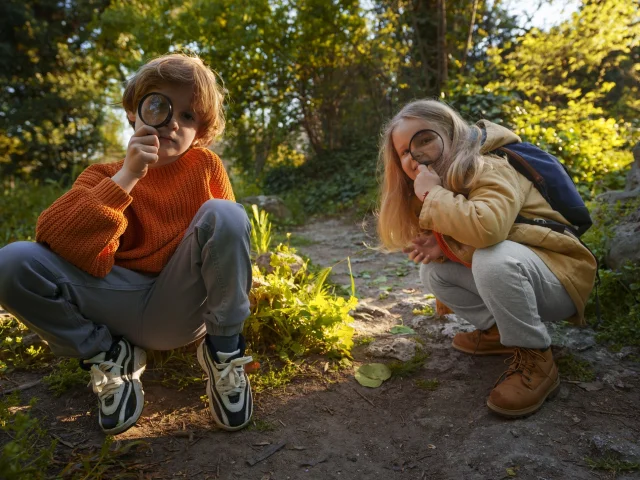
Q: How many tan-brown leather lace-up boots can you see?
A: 2